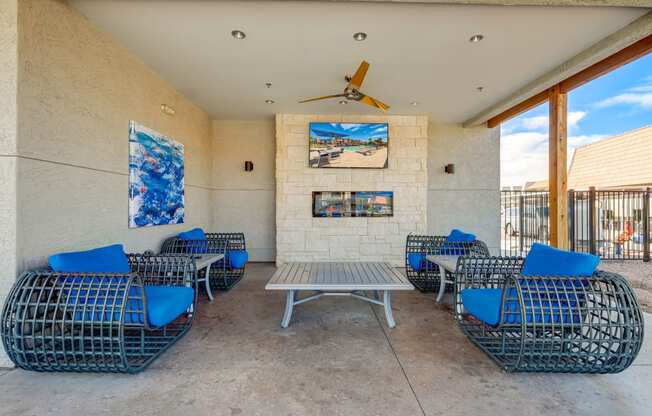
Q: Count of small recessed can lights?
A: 6